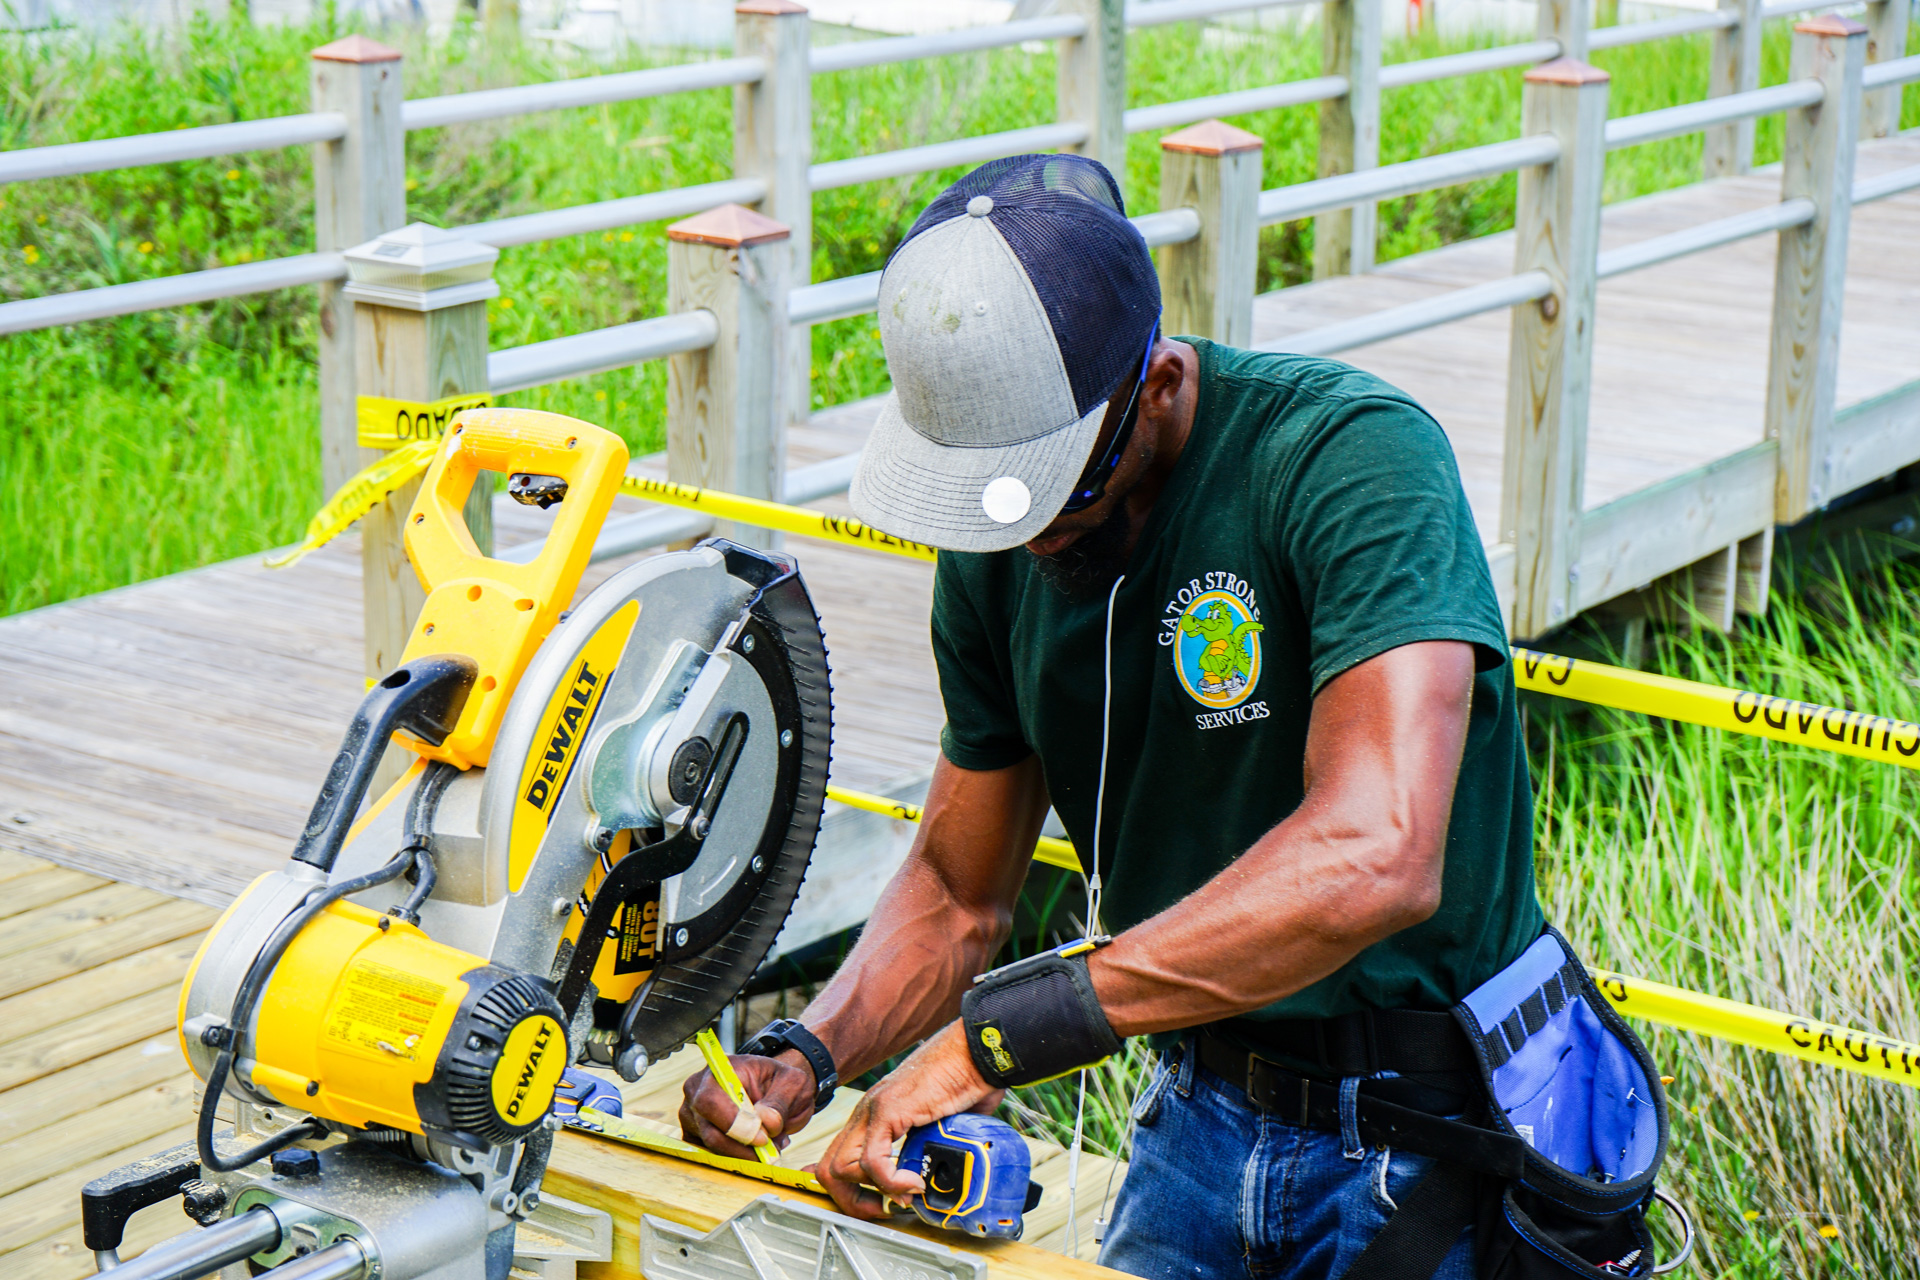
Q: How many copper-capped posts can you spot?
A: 6